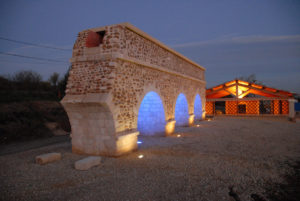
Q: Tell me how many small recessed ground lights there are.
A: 5